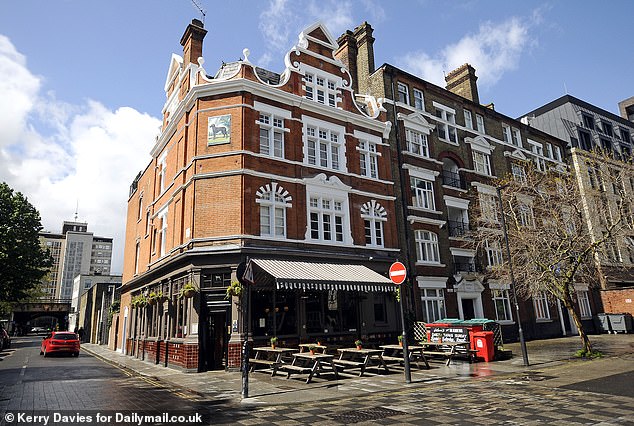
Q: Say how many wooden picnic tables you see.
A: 6